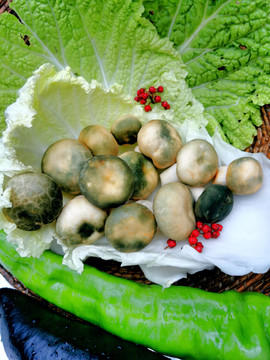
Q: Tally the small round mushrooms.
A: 13